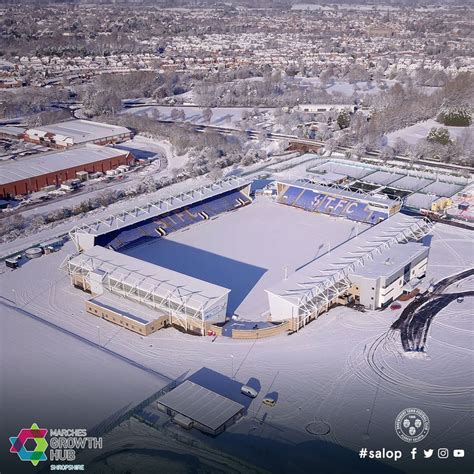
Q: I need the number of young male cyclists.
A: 0